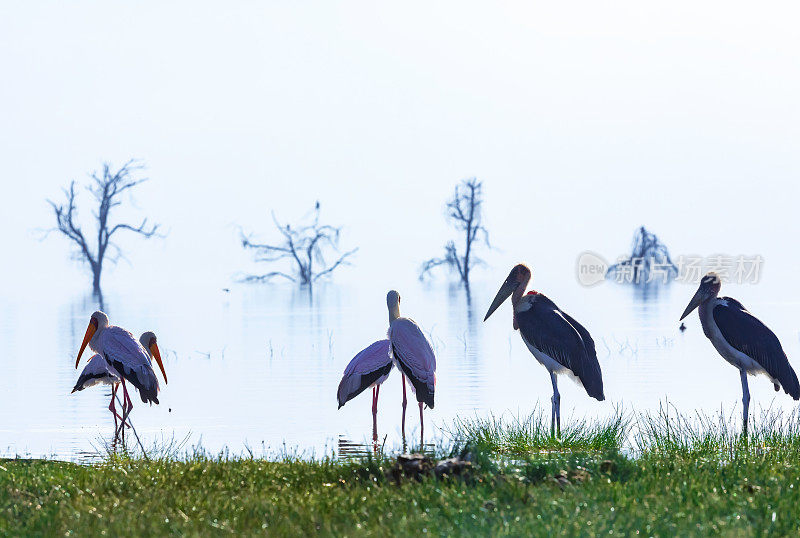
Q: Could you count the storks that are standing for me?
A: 6